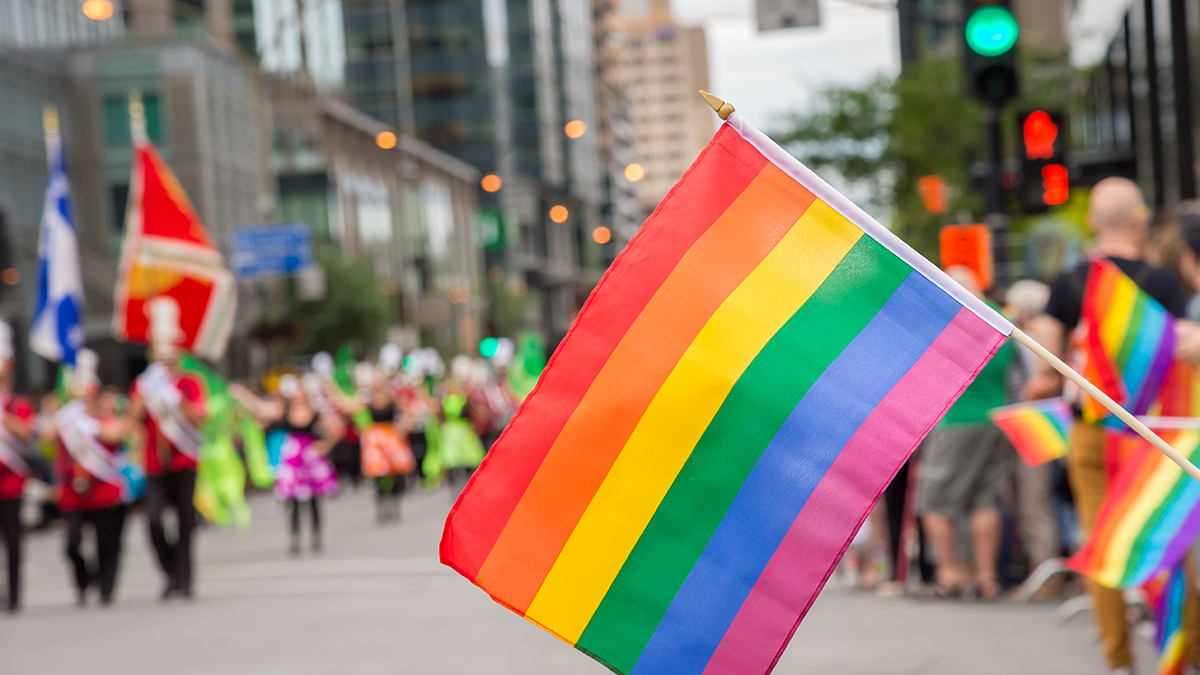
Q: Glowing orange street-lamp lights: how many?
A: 7